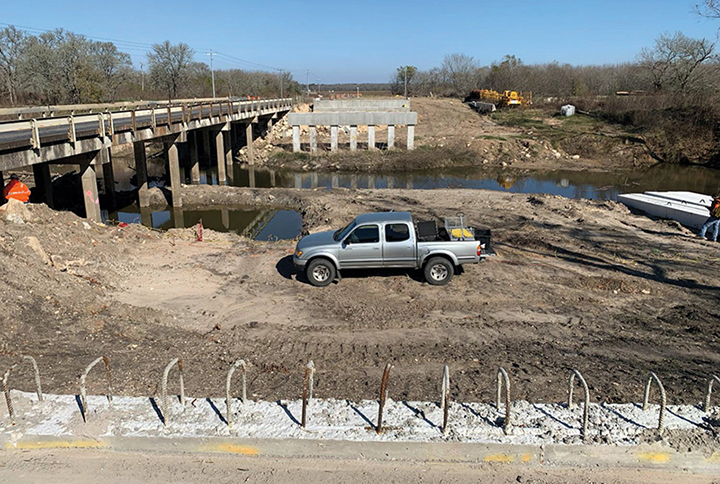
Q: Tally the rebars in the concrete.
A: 11